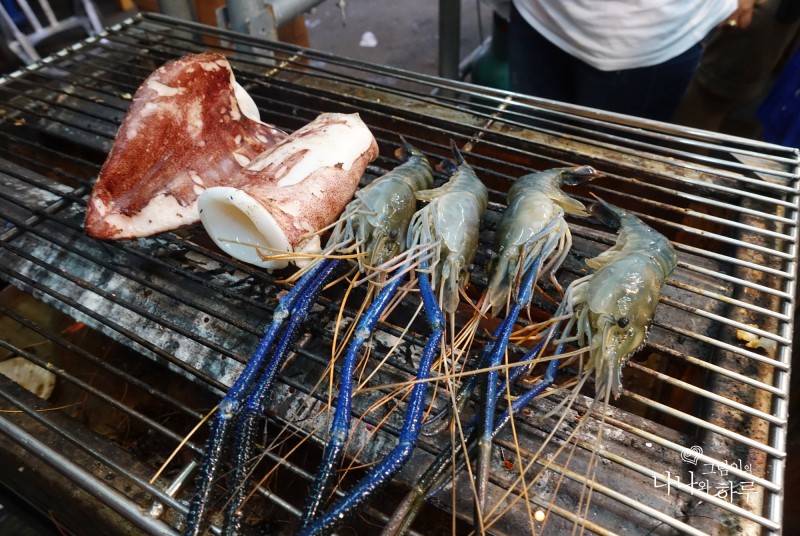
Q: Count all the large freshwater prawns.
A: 4